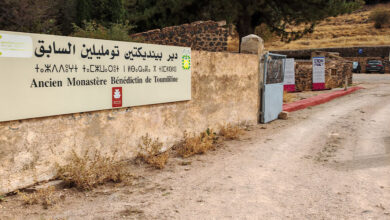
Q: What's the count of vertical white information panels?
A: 2